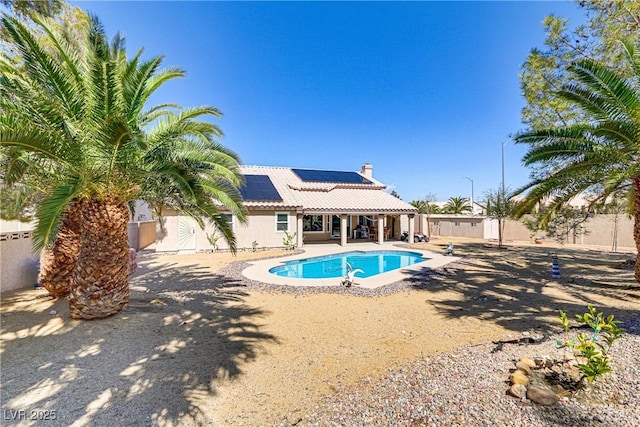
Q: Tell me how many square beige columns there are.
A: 4